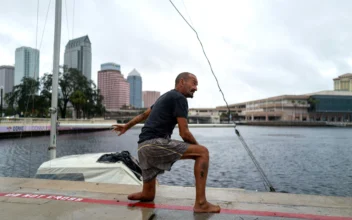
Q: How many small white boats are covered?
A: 1